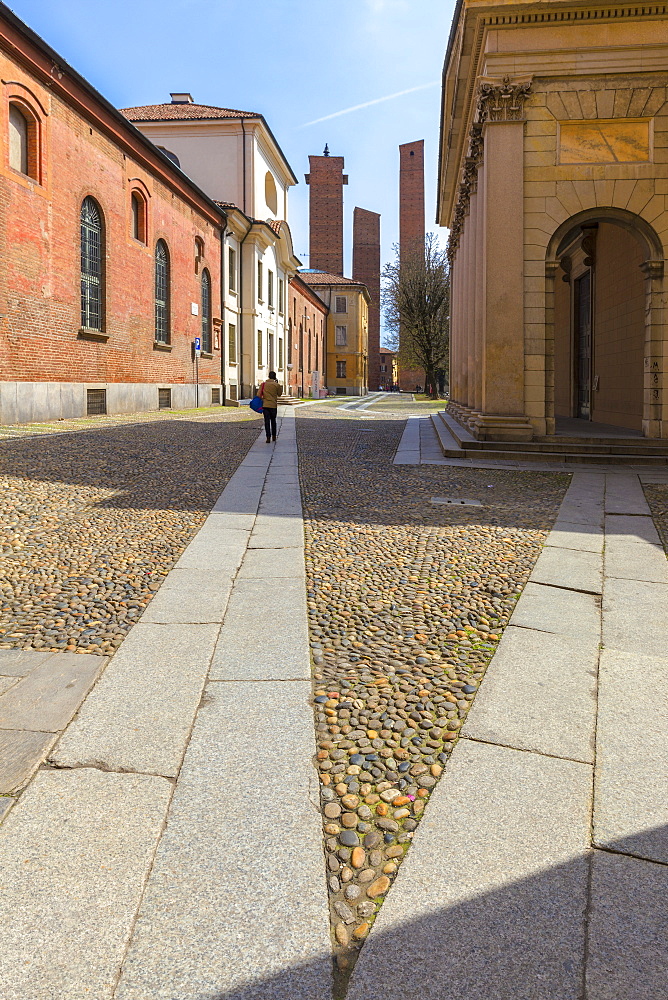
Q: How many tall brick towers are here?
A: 3